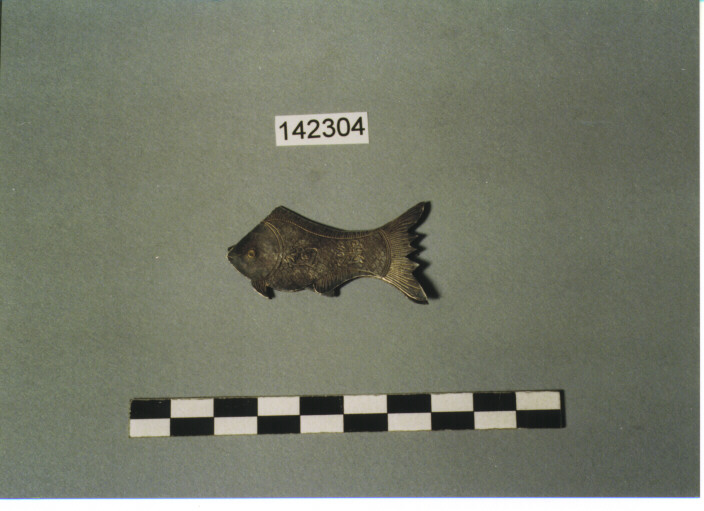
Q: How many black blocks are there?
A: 10